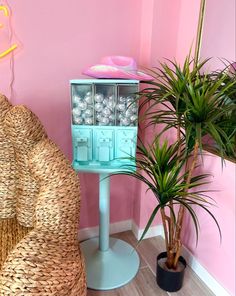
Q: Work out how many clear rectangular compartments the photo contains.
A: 3